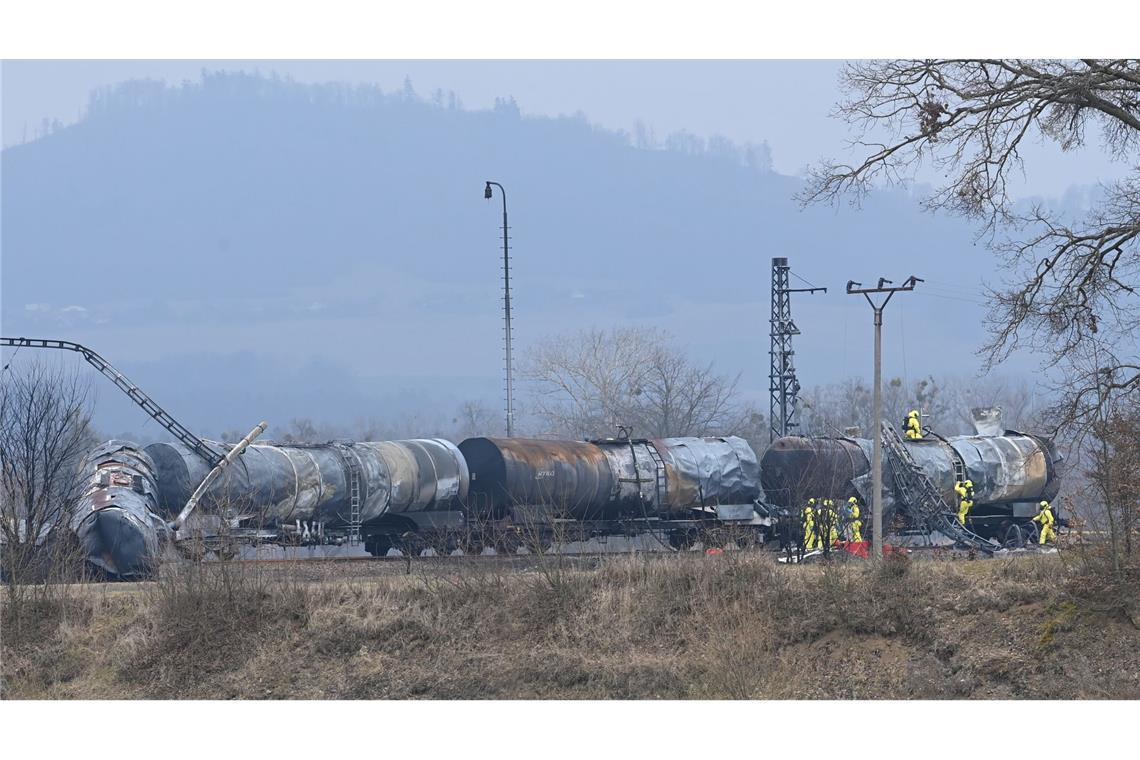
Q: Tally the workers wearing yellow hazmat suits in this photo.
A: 6